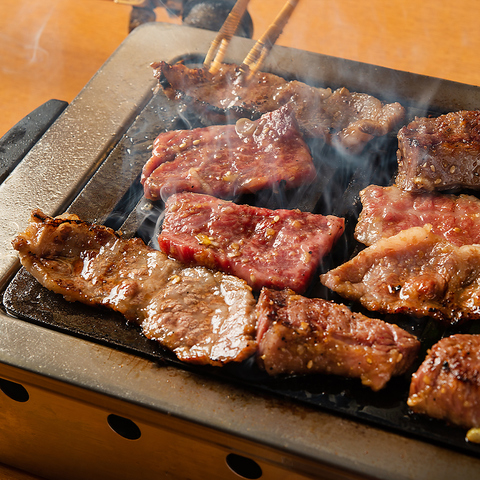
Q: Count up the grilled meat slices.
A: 9